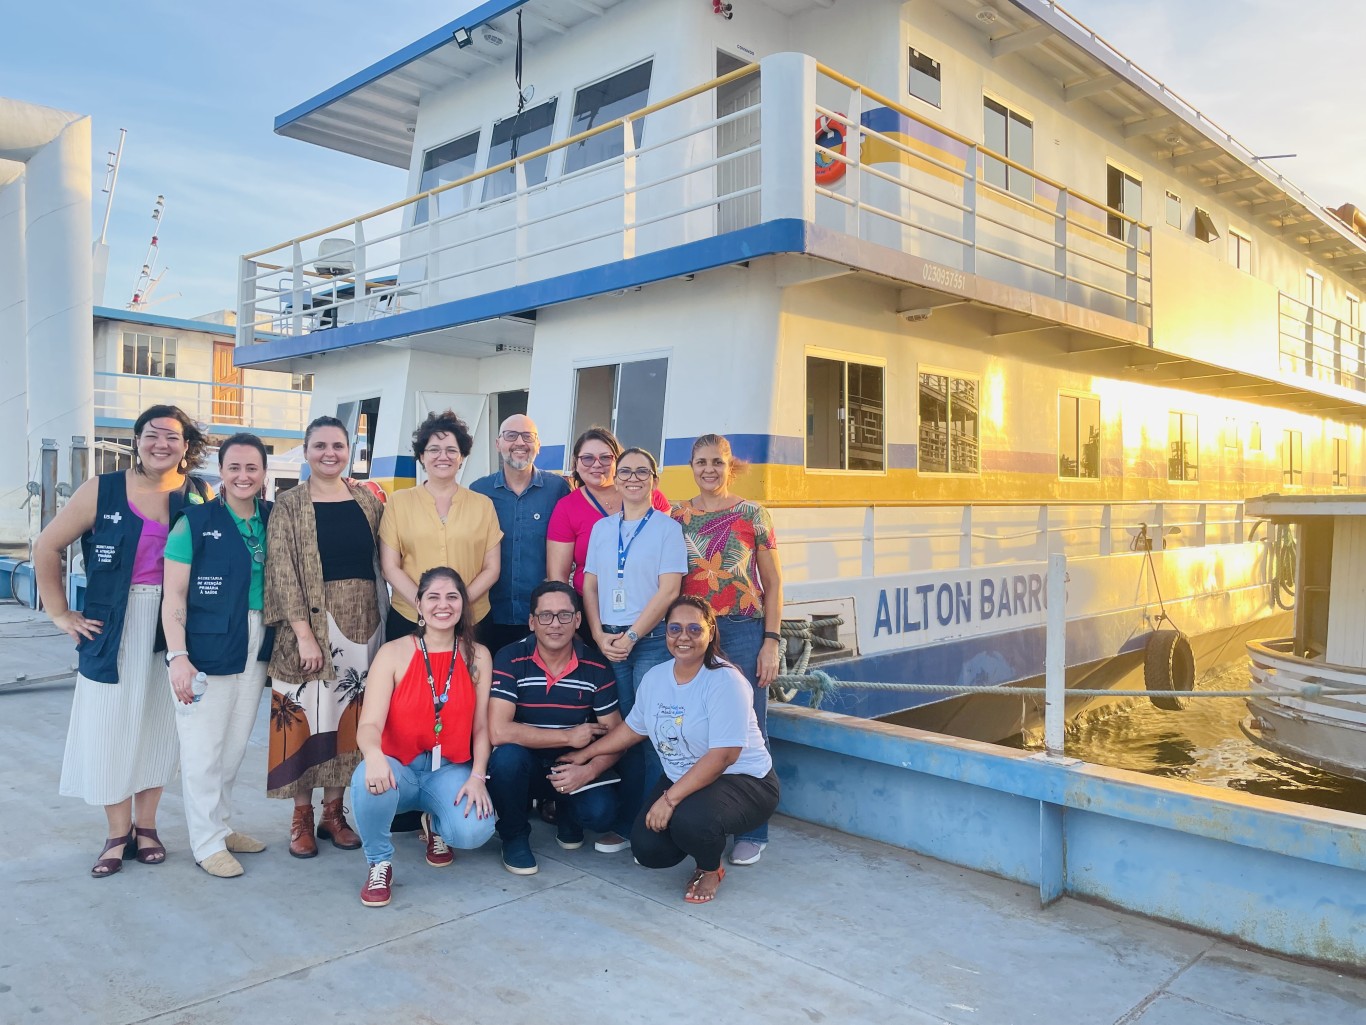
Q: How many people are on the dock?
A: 11